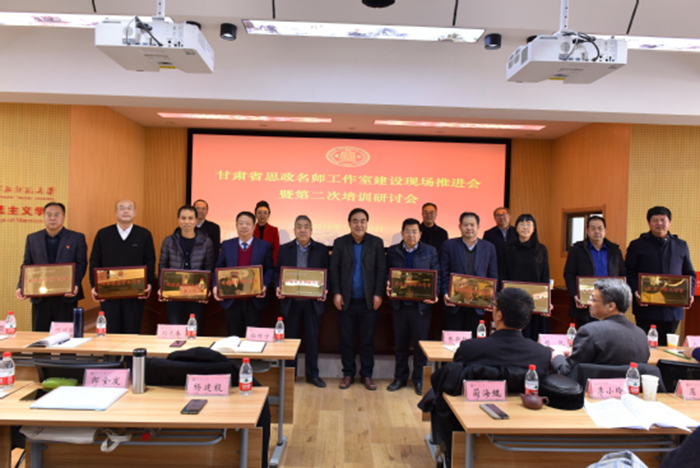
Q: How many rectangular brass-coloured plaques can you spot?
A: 10